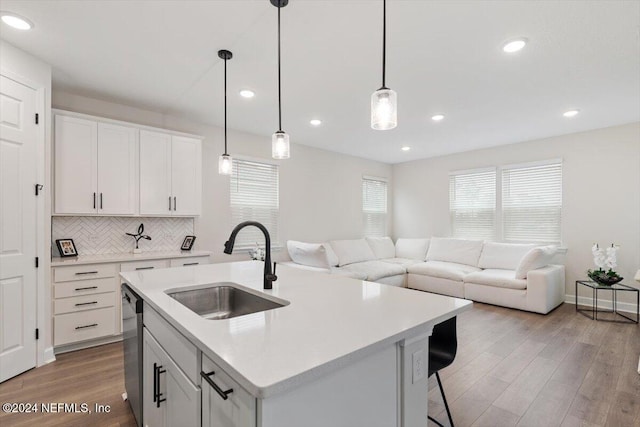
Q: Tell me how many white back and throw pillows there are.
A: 8